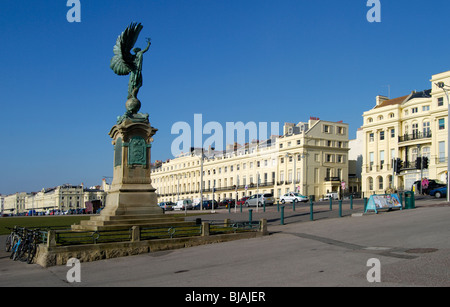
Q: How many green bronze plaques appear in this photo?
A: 2